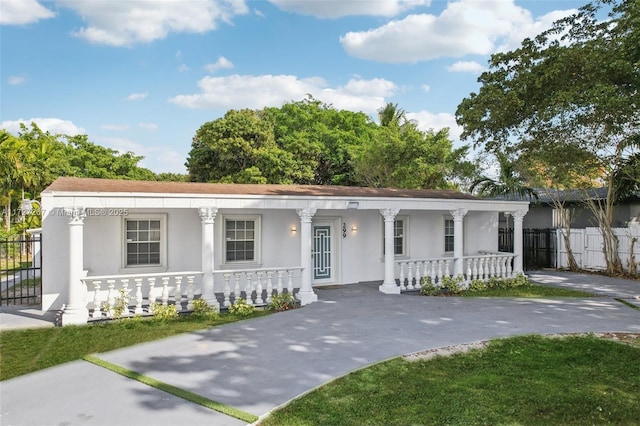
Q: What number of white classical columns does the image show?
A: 6